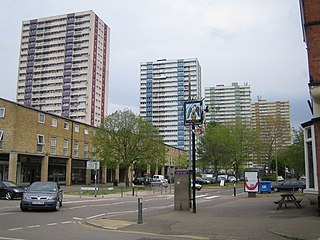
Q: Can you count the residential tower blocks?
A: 4